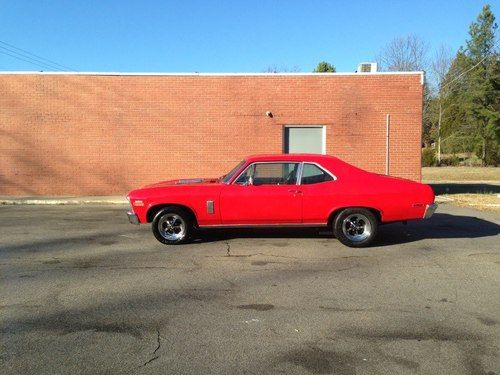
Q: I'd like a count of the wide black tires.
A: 2